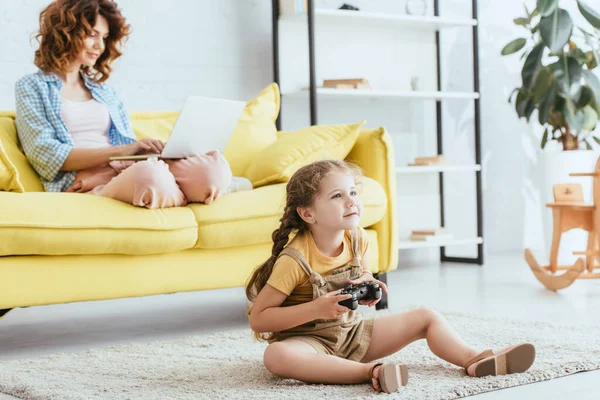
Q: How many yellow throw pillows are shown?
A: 3